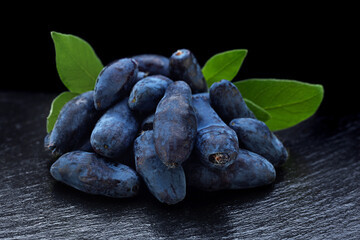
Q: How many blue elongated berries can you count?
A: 13